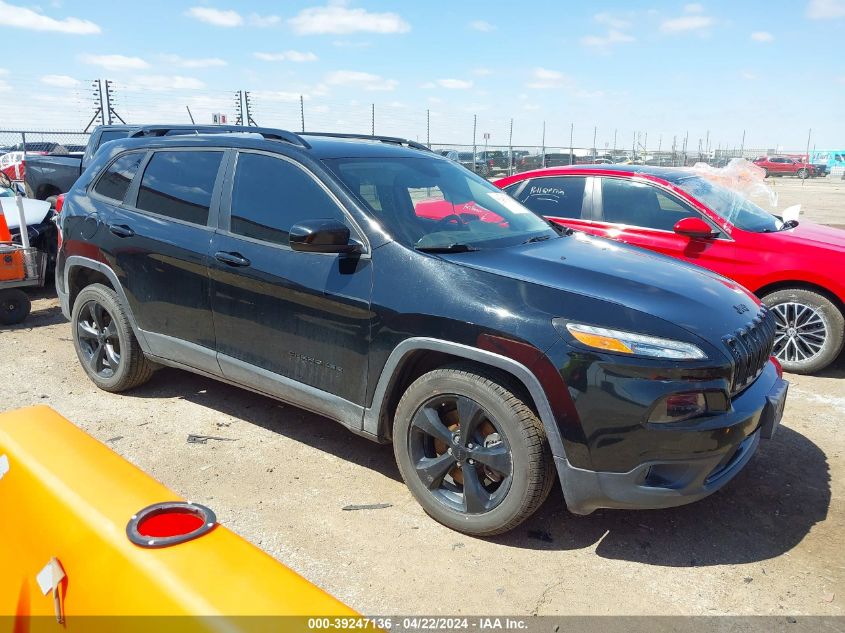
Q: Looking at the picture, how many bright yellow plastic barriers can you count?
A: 1